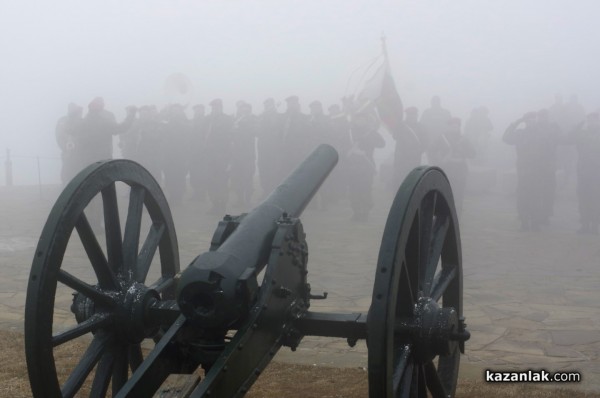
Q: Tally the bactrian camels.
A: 0